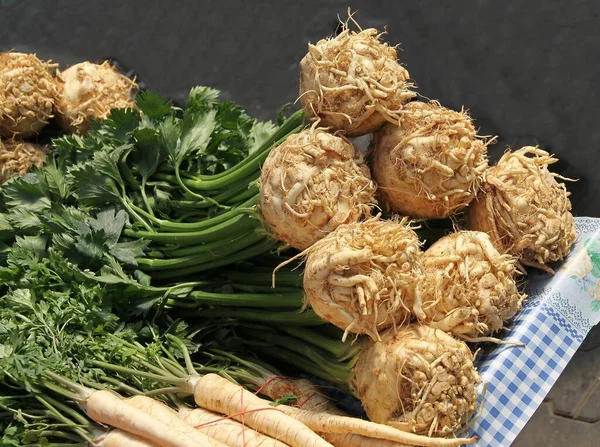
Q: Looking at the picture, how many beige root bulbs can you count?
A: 10